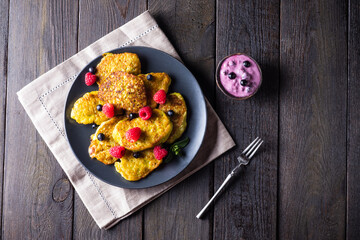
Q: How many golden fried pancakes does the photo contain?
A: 8